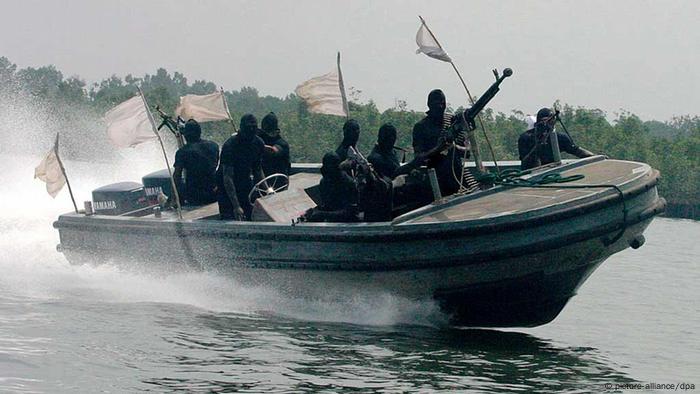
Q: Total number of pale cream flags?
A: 5